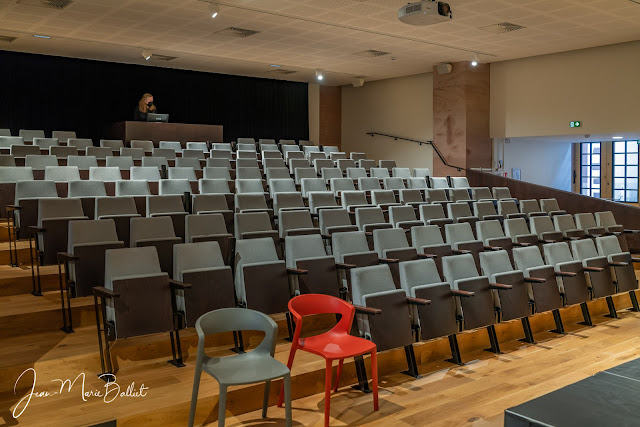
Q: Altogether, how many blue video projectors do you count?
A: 0